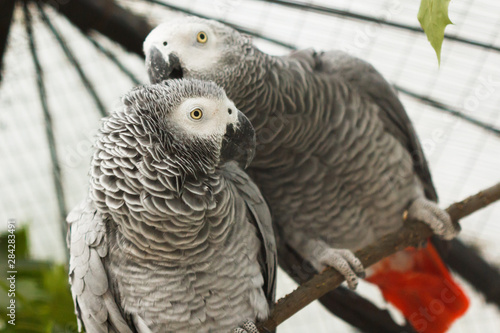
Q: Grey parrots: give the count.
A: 2